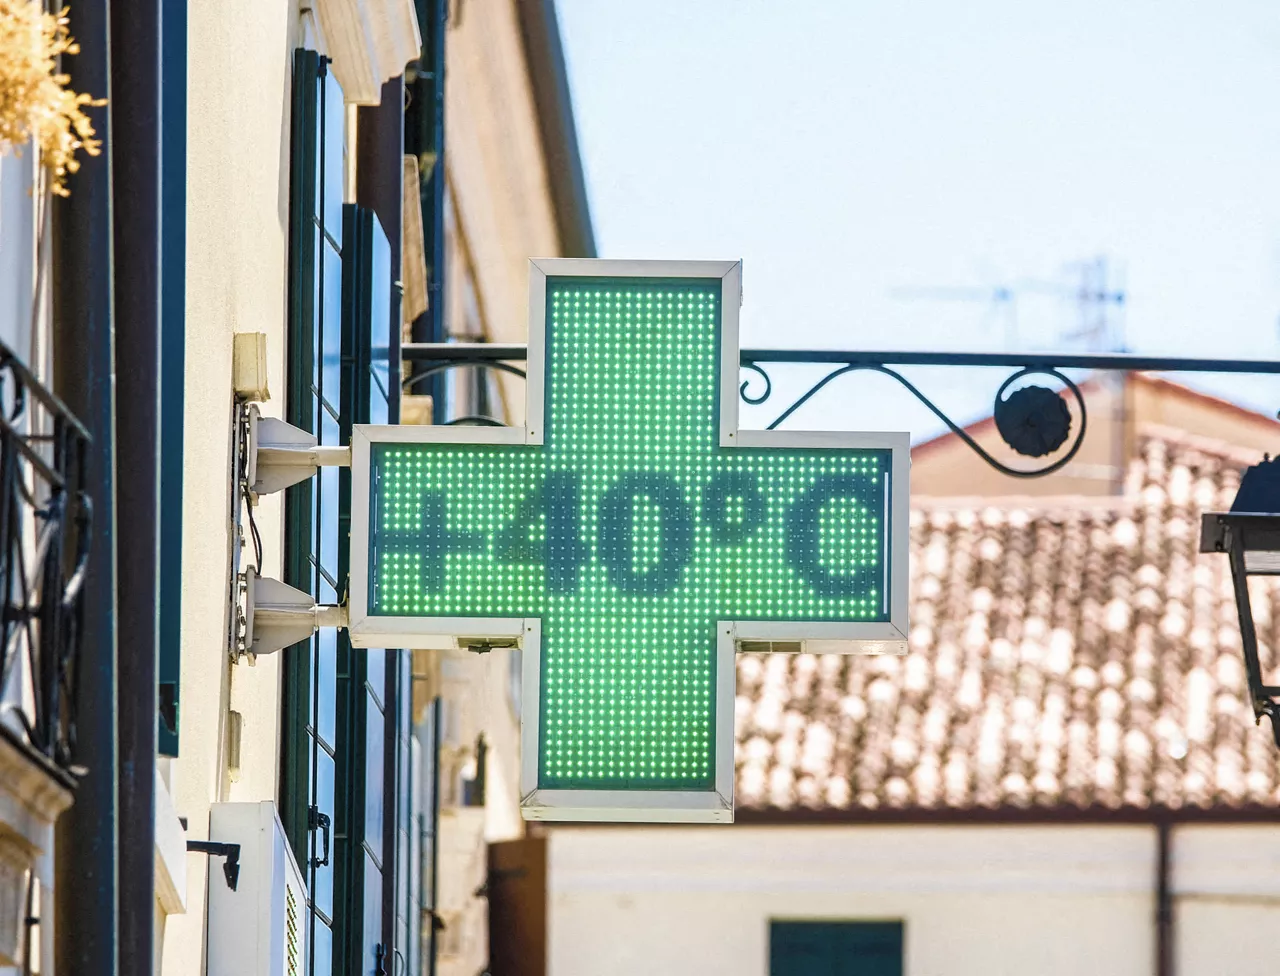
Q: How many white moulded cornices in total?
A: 1